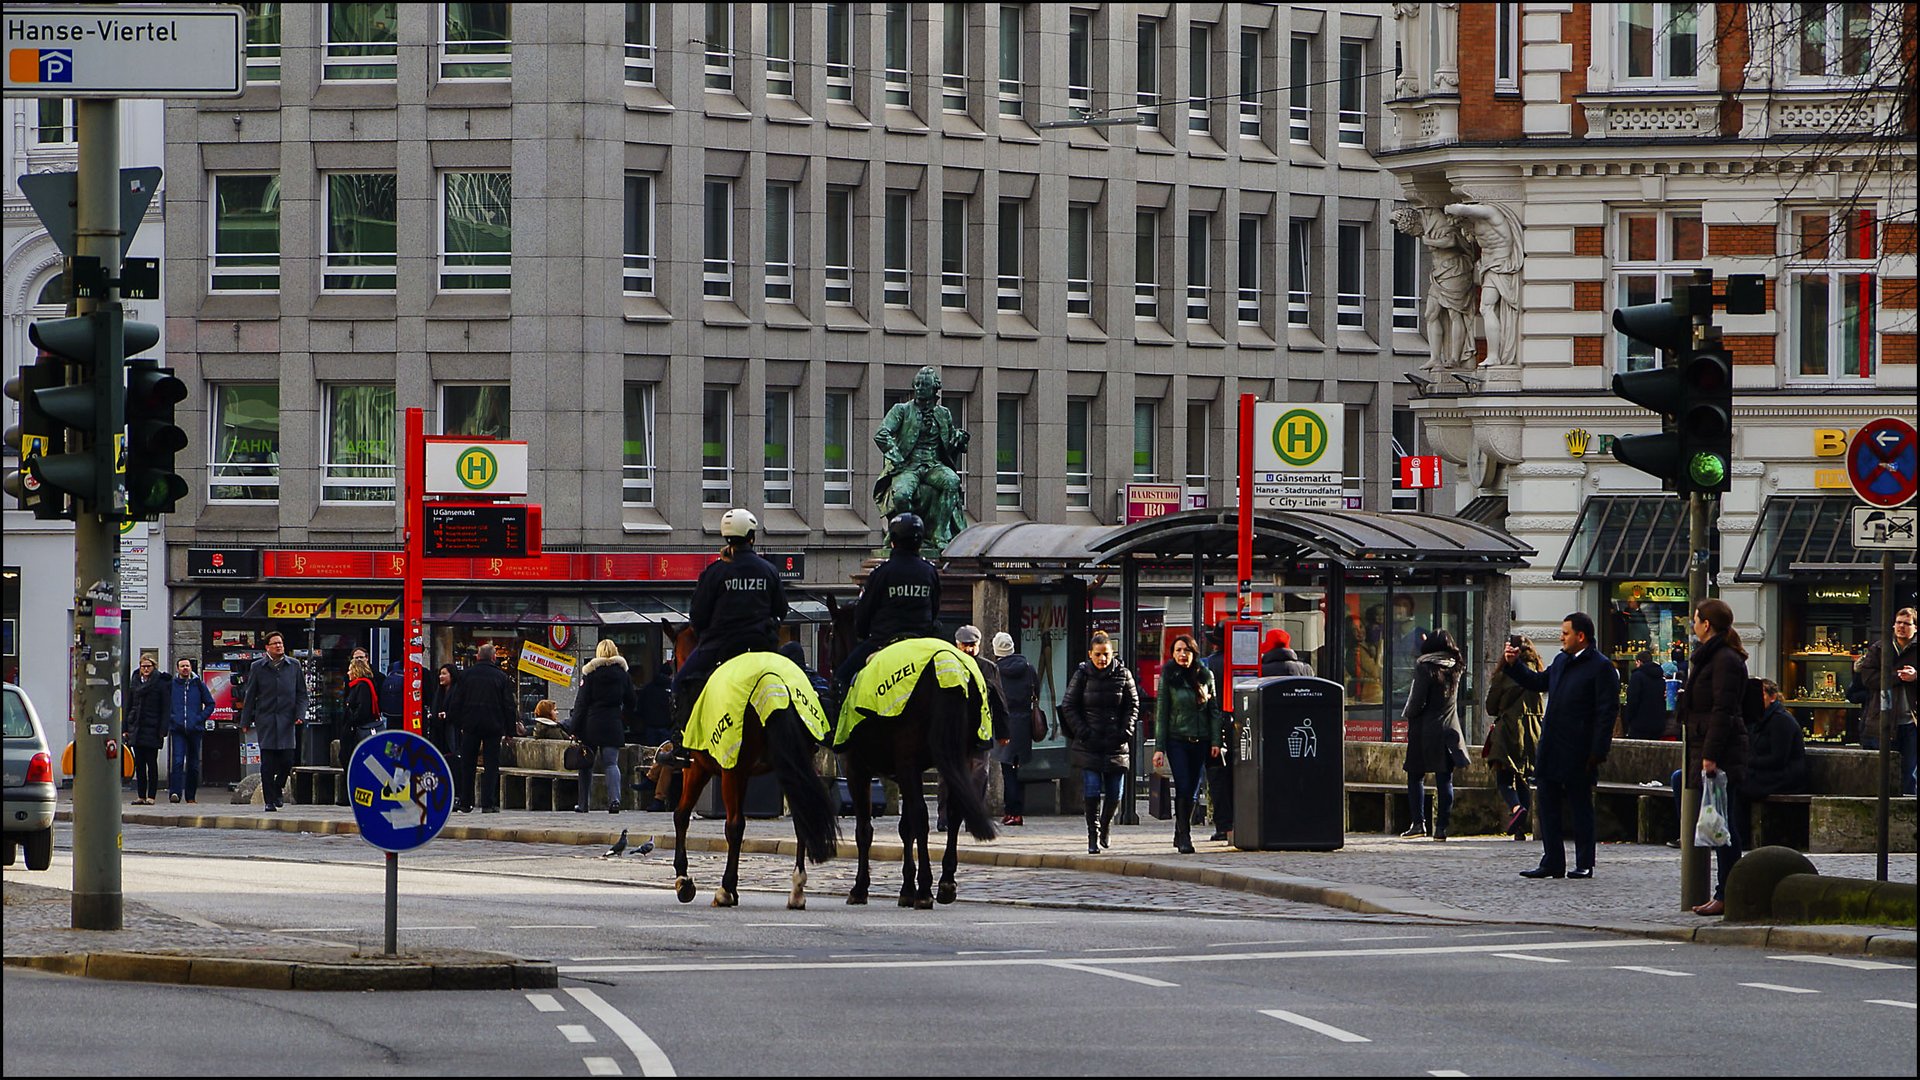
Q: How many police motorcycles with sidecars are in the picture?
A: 0